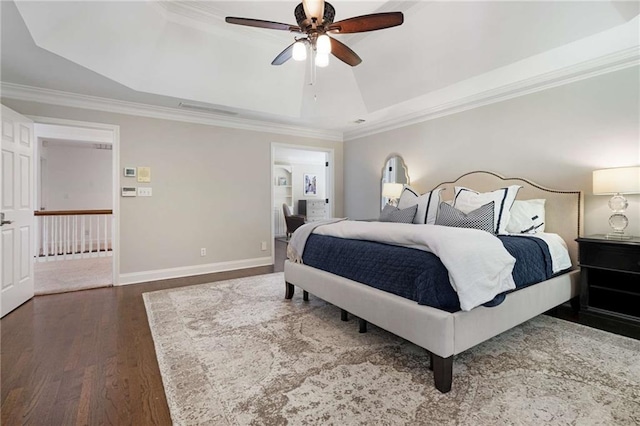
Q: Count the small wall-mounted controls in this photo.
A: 4